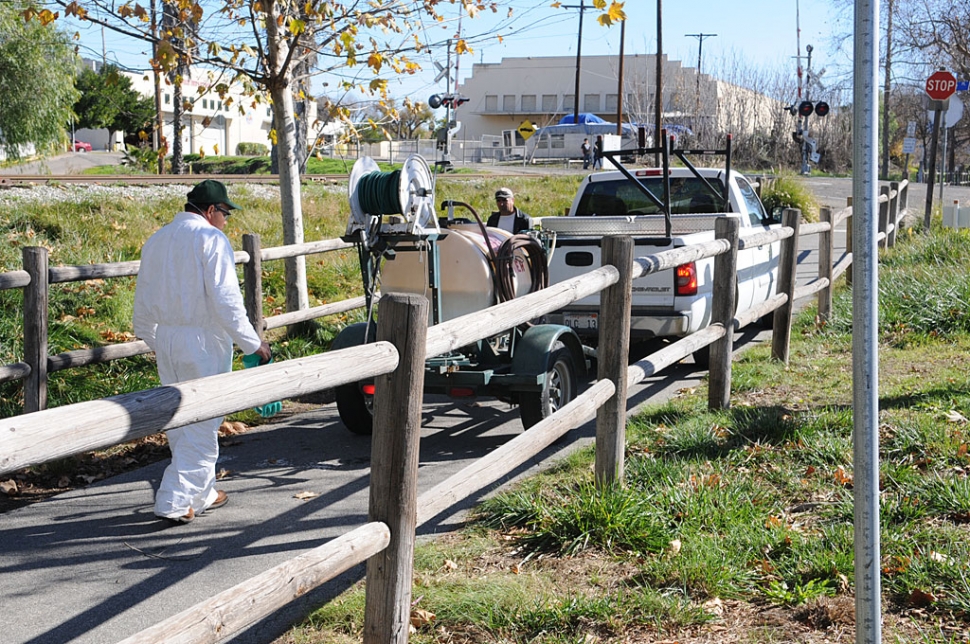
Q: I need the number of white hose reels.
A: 1